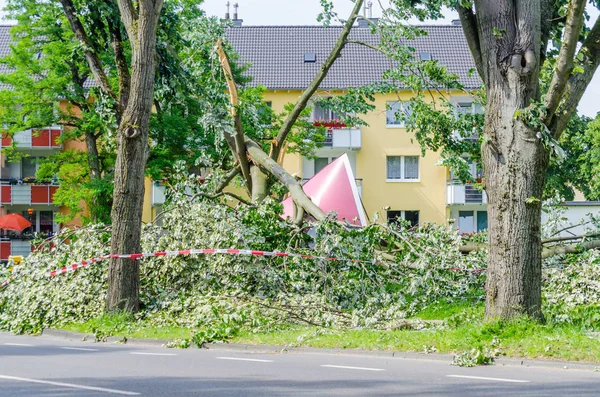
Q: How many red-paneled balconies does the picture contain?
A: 3